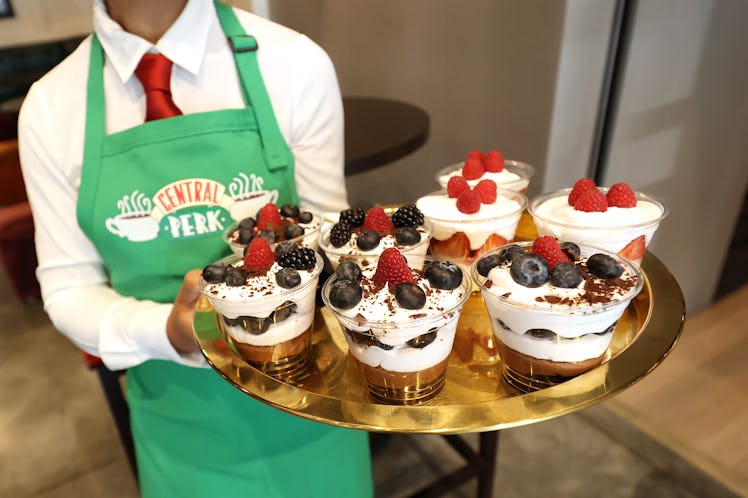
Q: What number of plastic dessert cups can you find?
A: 8